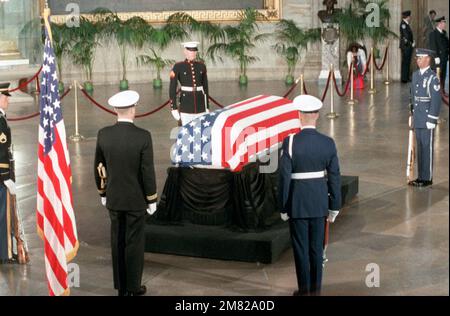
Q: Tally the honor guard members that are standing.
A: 5